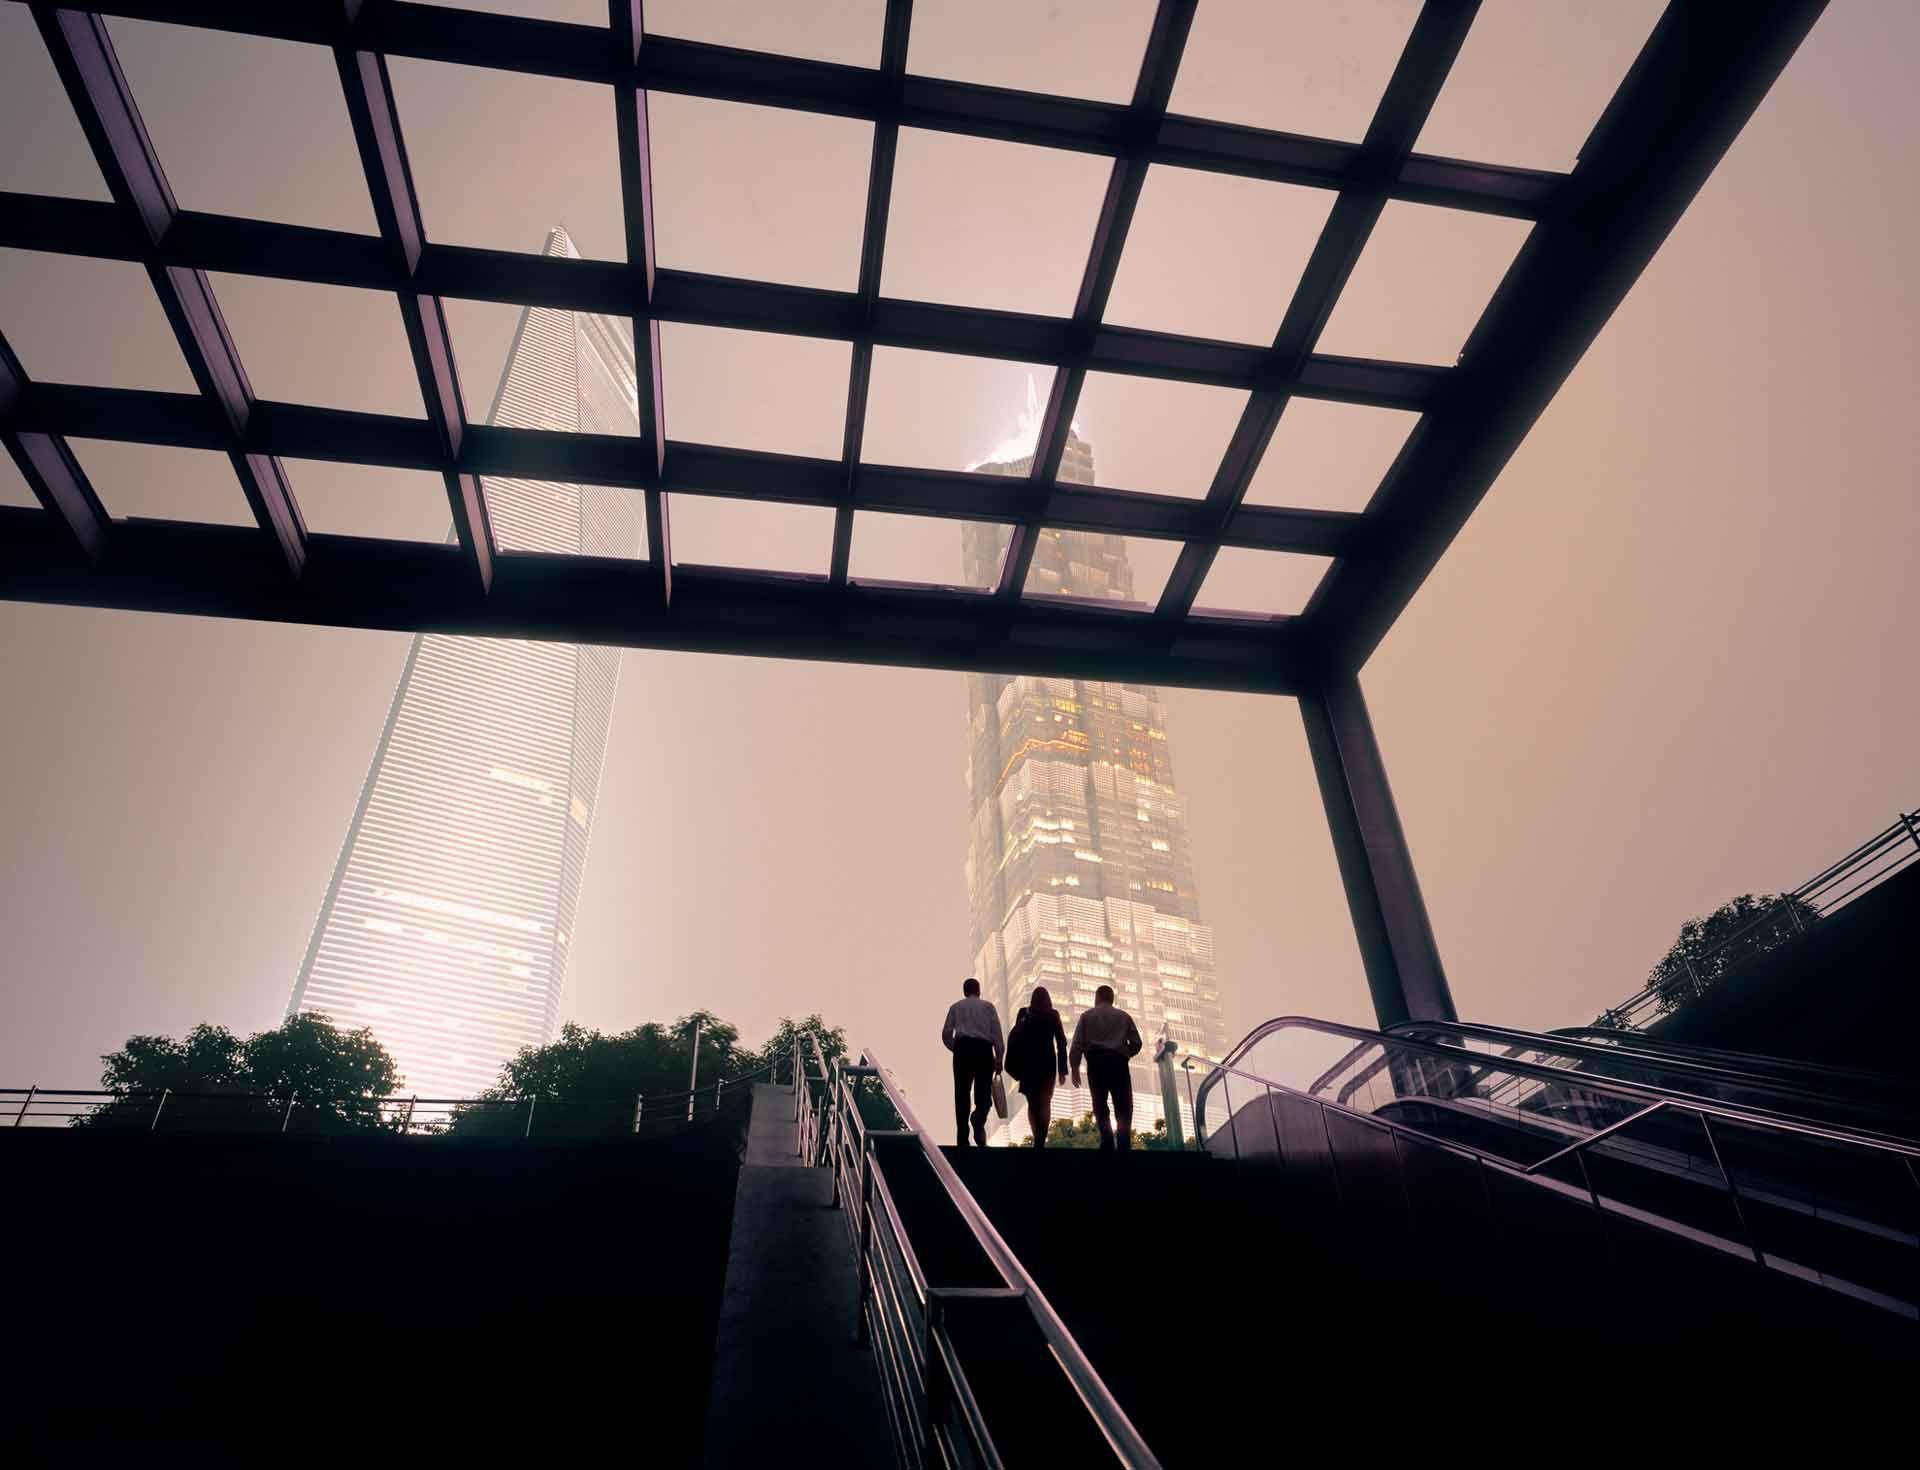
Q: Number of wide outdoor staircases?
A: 1